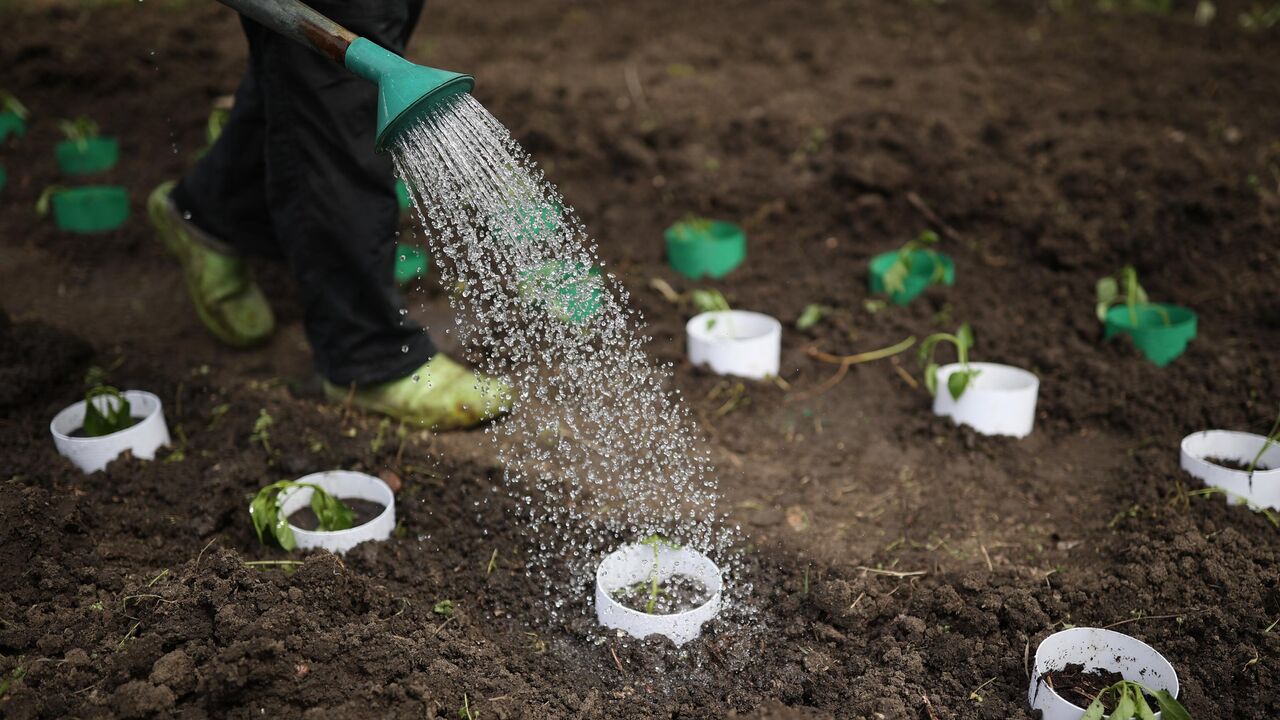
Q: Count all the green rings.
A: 11